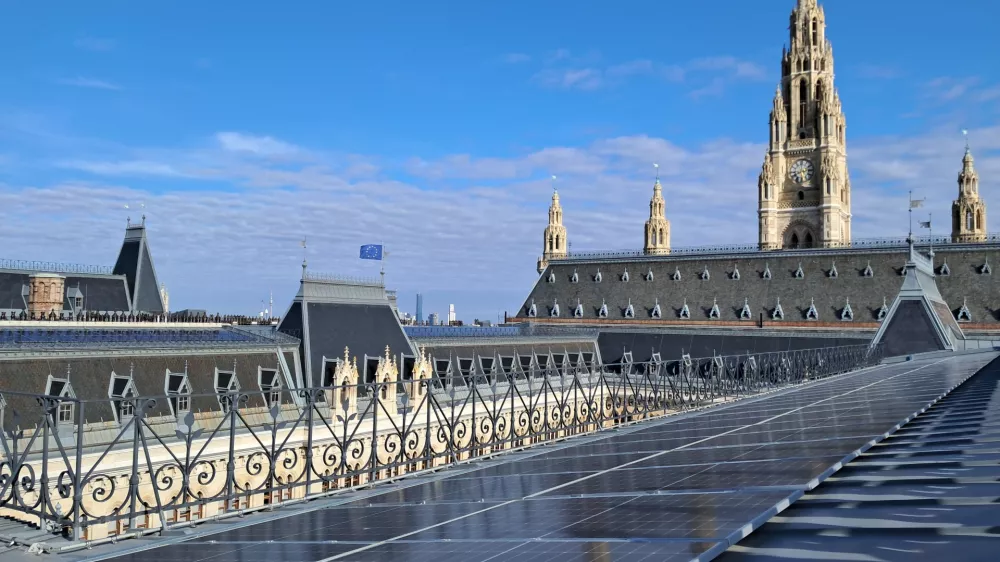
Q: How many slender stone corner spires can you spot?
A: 3